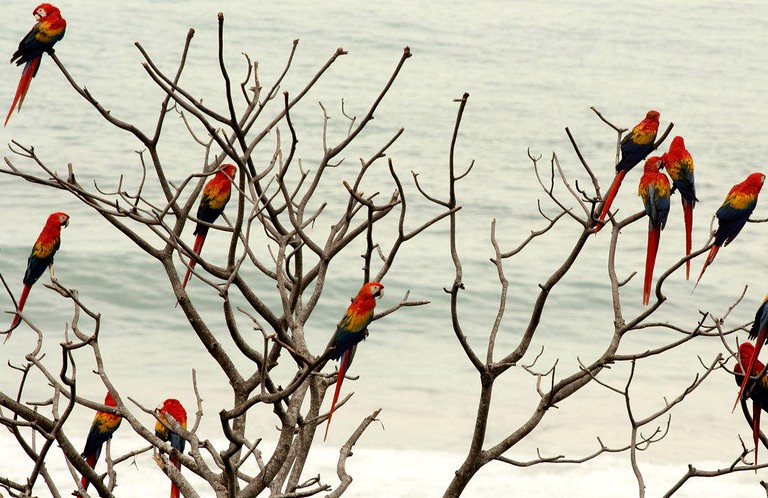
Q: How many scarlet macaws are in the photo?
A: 12